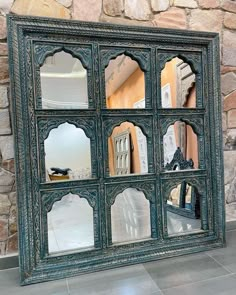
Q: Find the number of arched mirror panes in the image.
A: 9